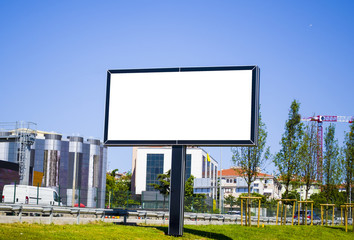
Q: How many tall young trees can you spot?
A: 5